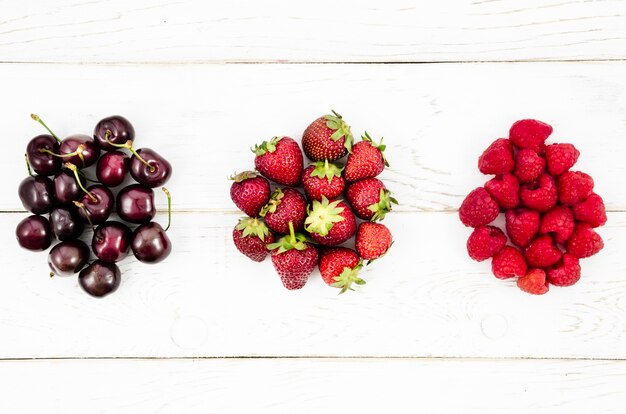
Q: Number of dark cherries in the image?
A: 15